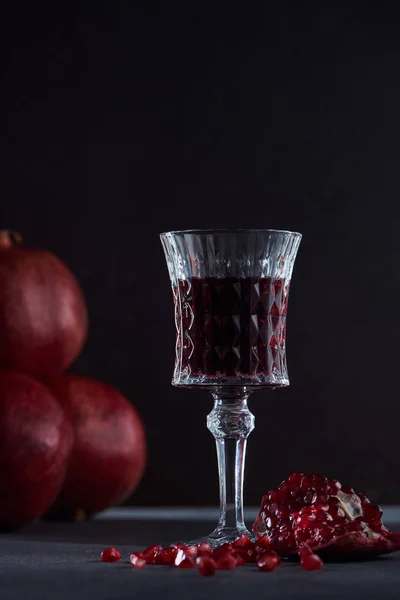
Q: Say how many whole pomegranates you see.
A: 3